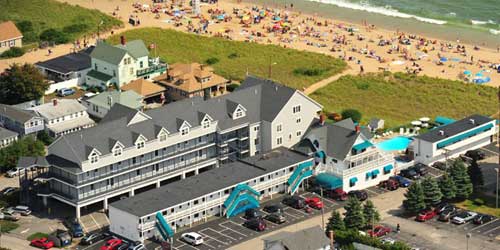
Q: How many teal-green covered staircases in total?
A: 3